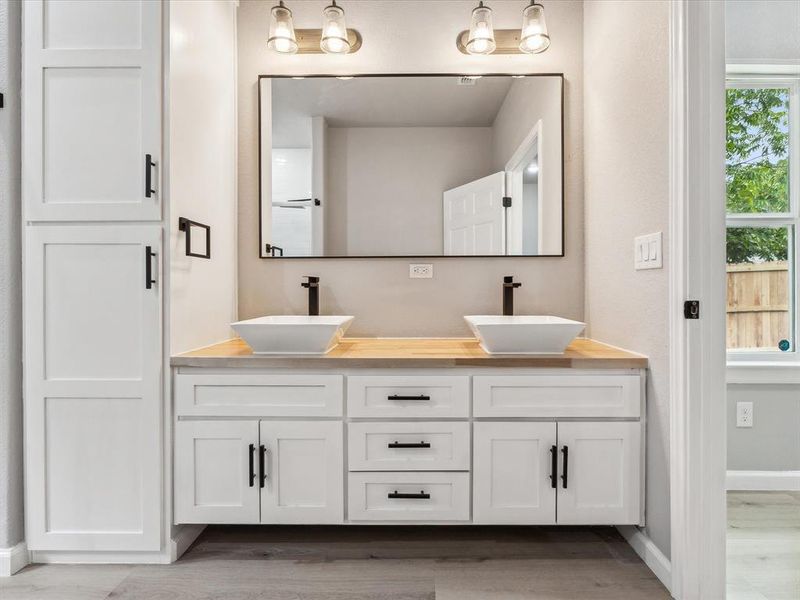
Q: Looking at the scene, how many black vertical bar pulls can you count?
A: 6